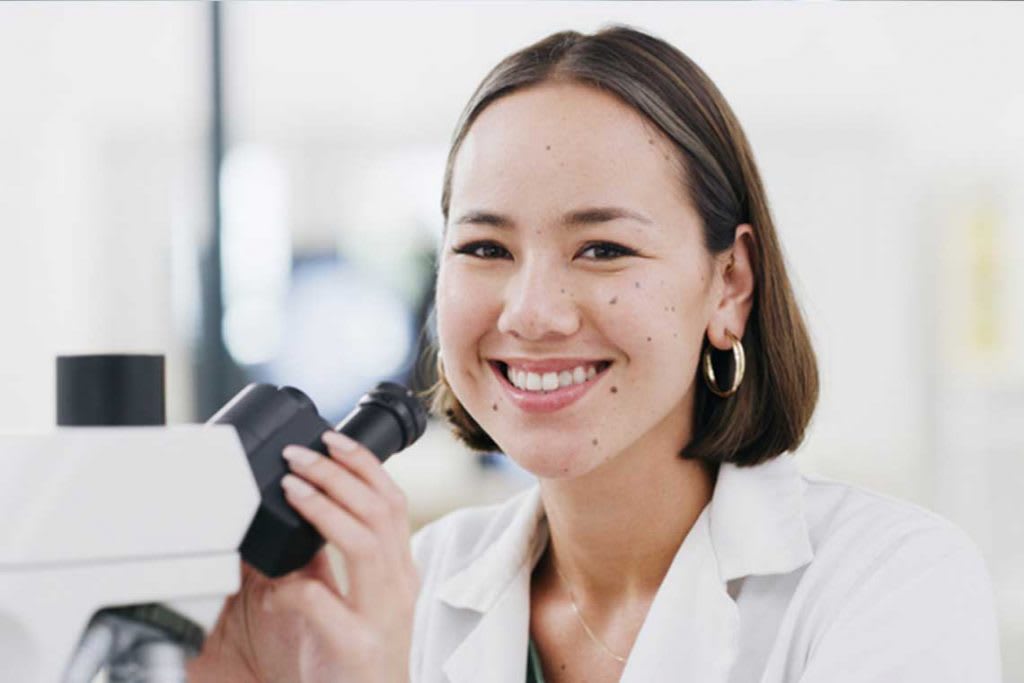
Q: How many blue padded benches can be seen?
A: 0